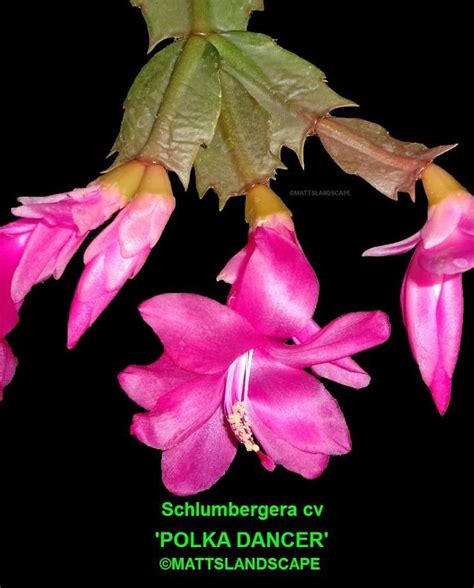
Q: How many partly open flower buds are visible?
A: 3